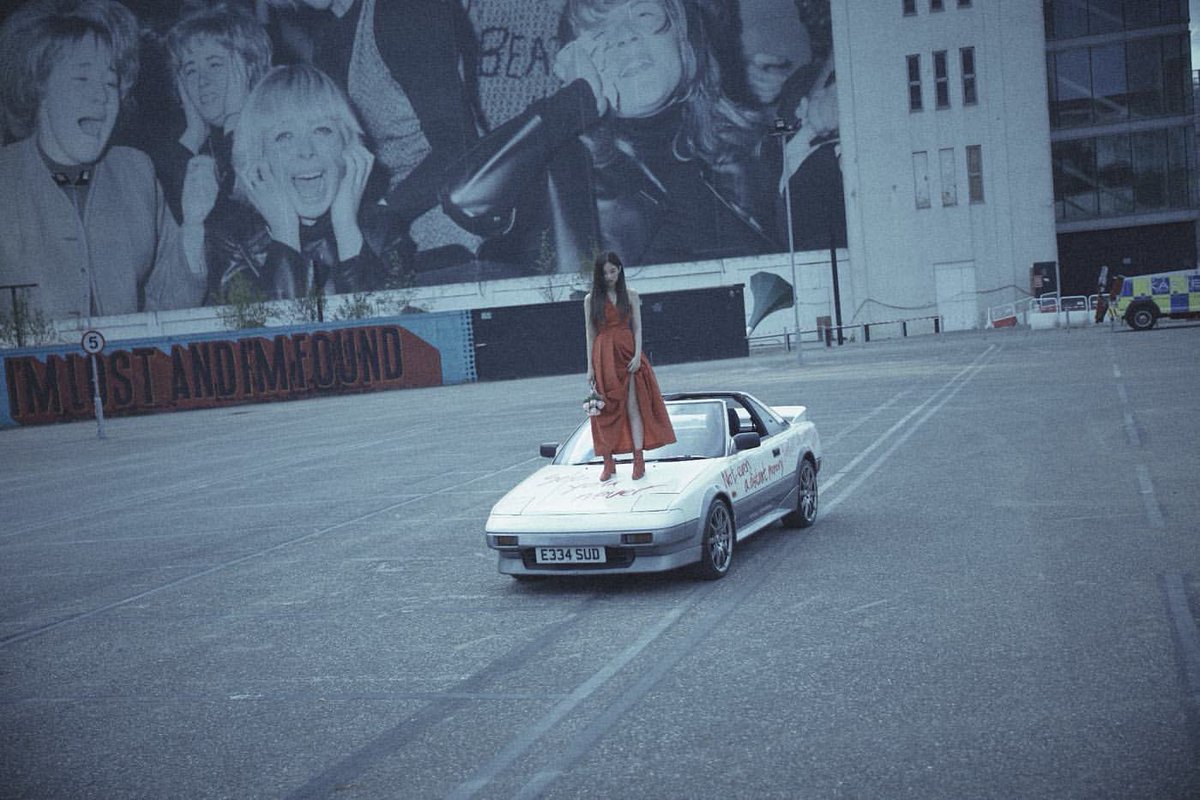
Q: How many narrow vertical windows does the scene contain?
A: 9